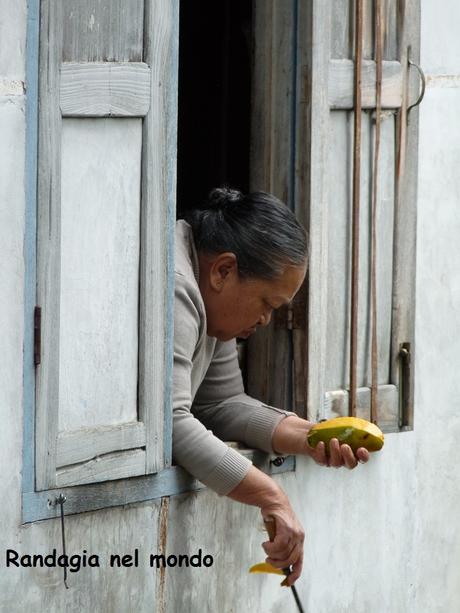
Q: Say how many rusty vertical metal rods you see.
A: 2